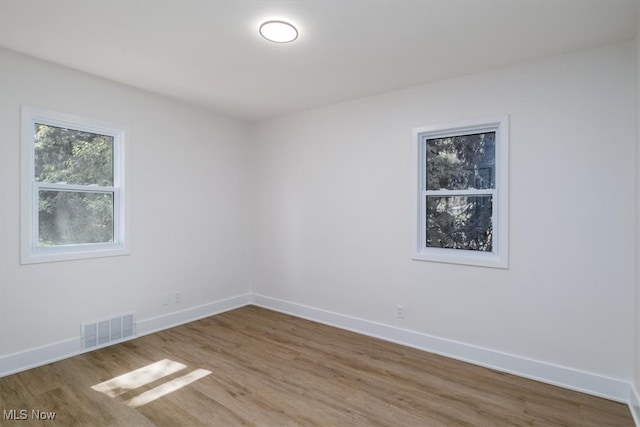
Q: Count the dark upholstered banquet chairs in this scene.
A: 0